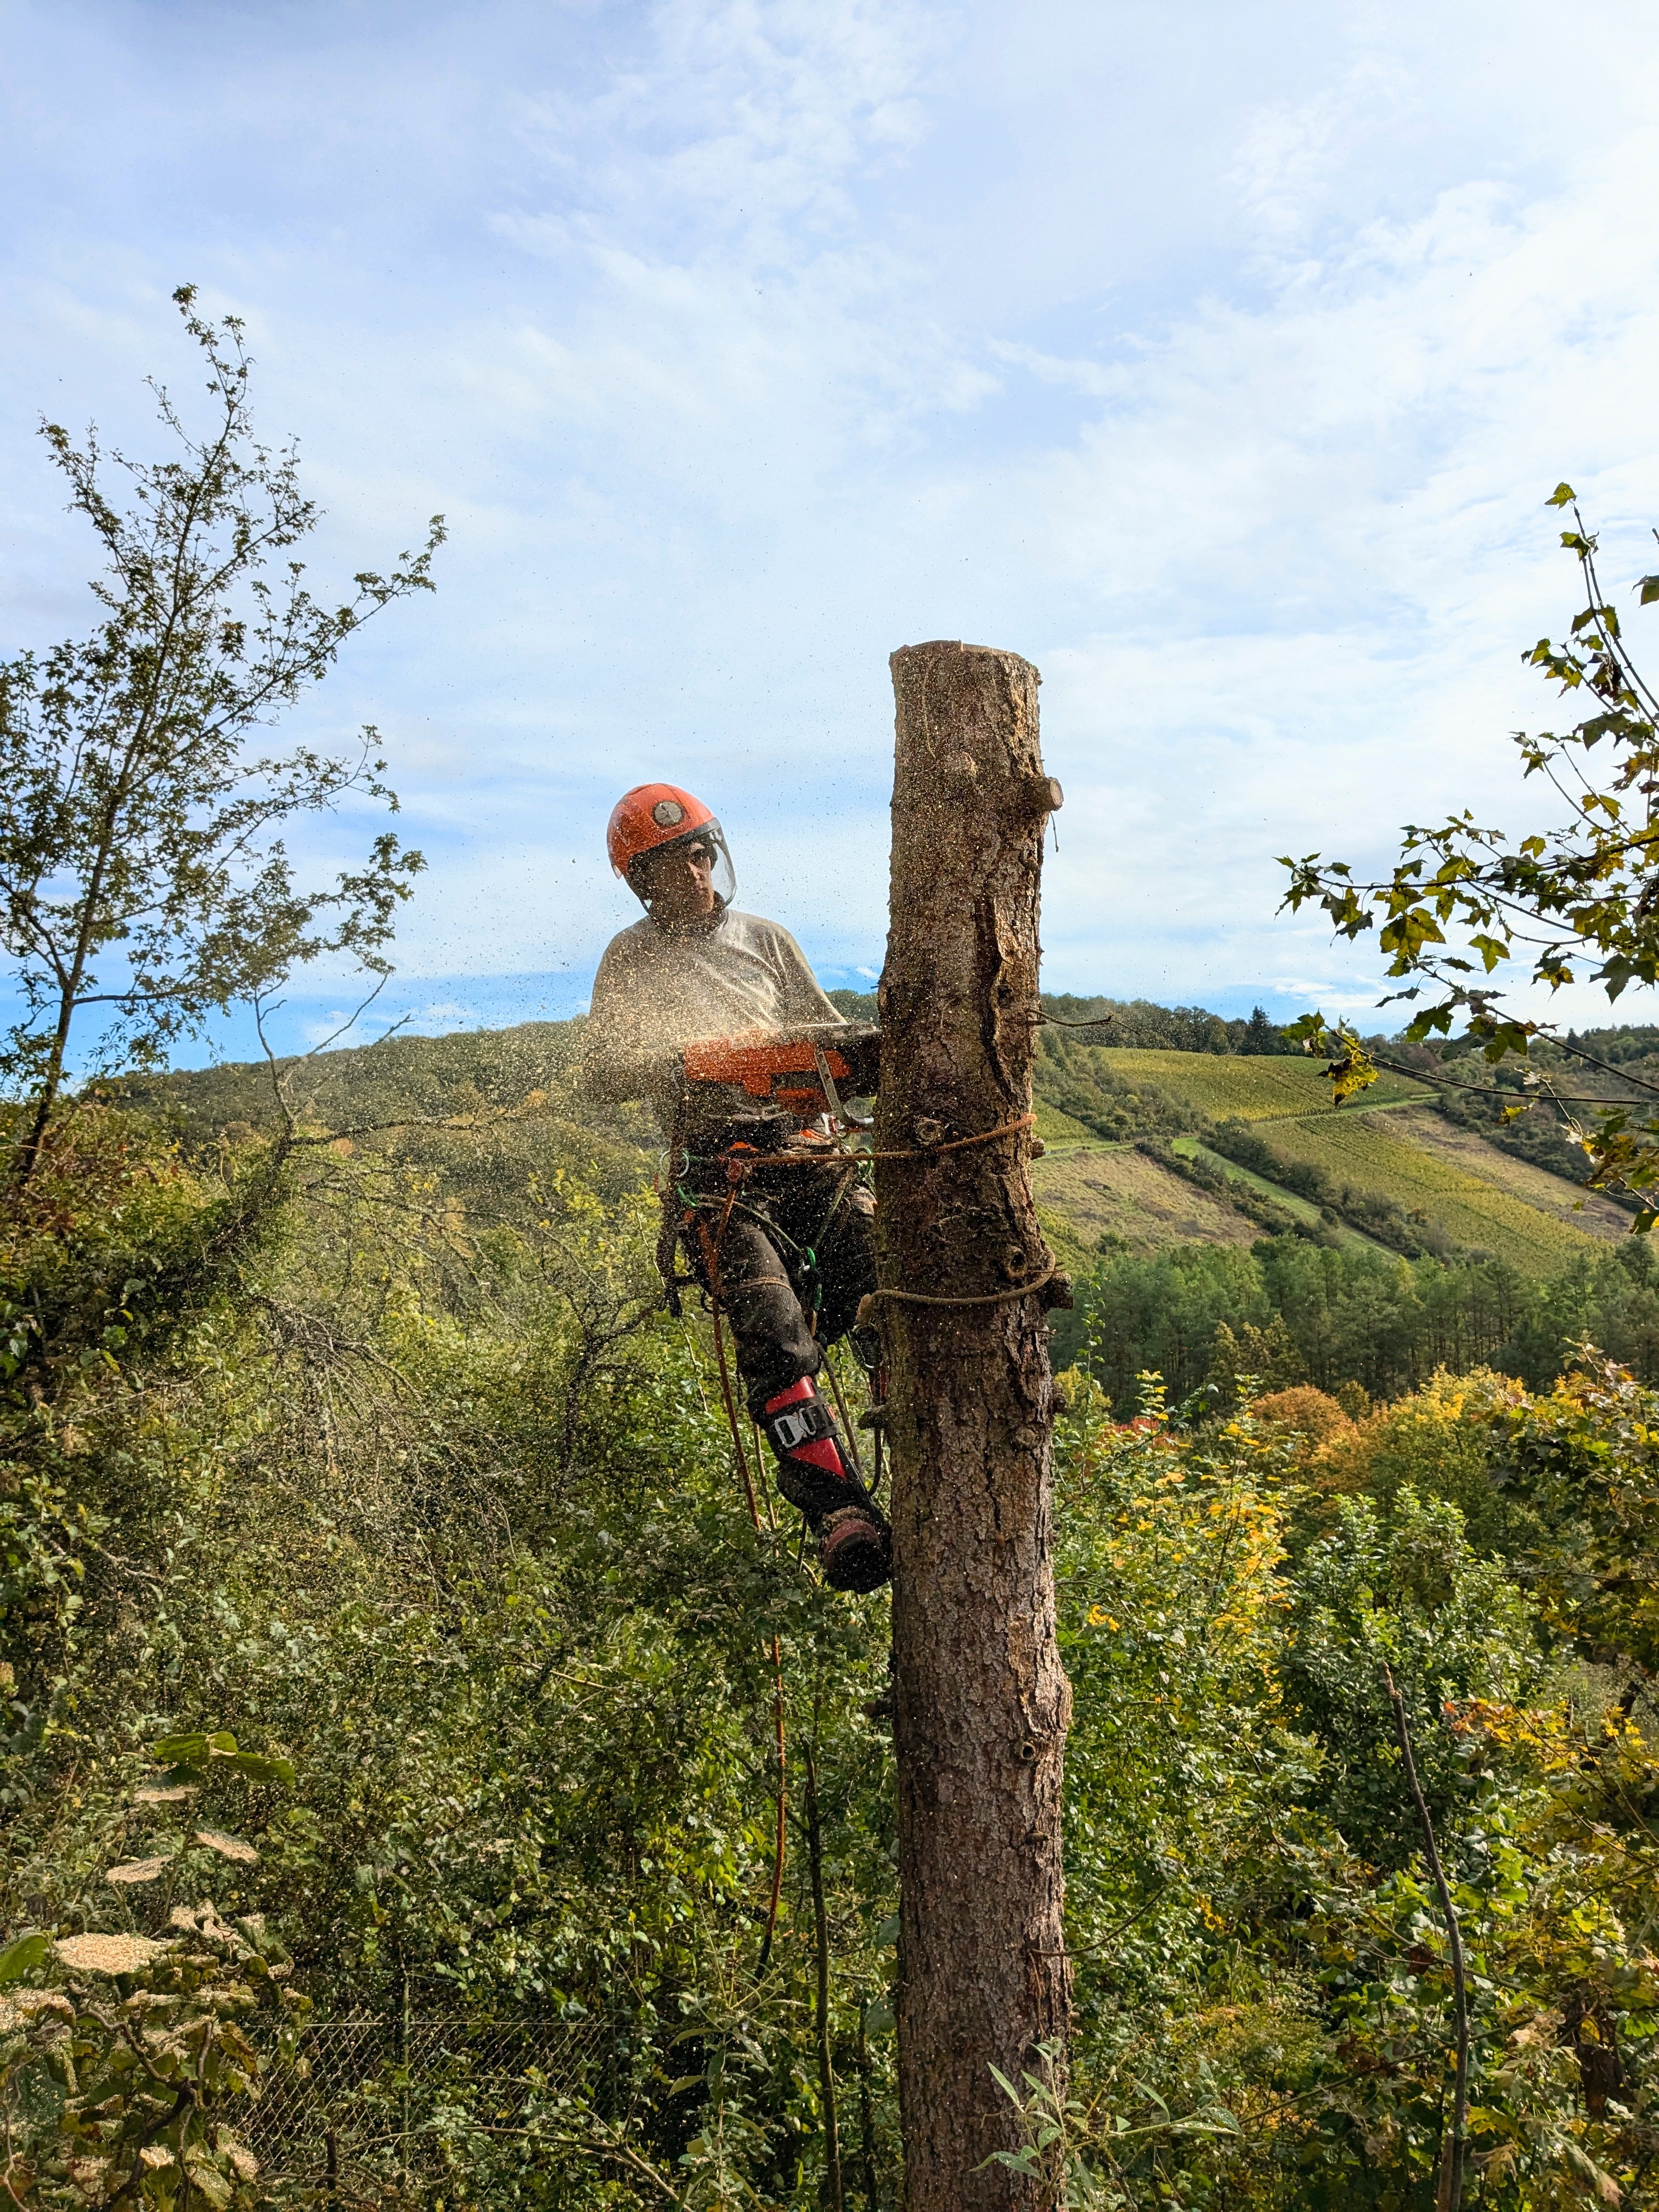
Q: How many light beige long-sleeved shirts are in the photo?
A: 1